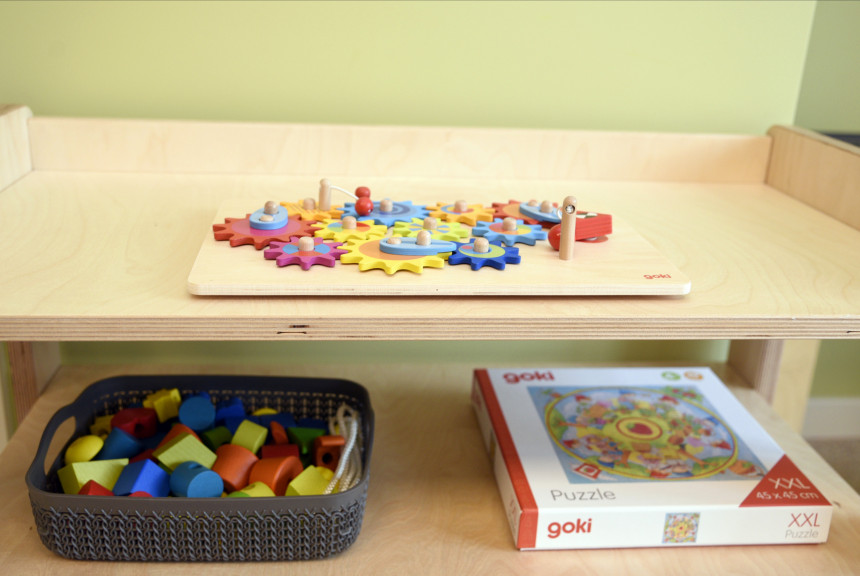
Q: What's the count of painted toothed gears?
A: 11